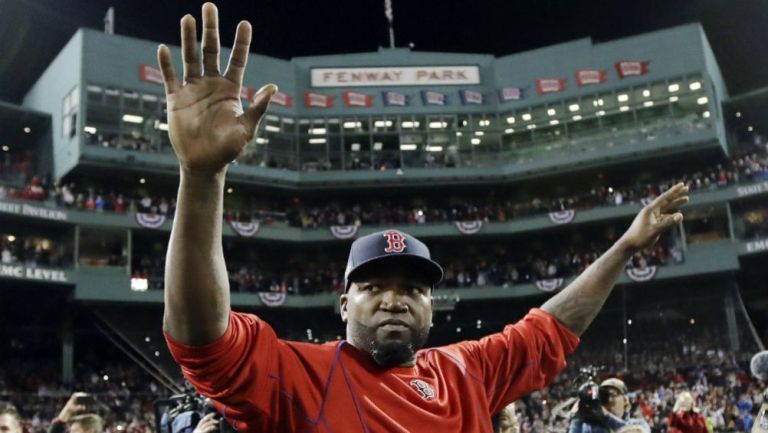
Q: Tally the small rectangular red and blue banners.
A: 12